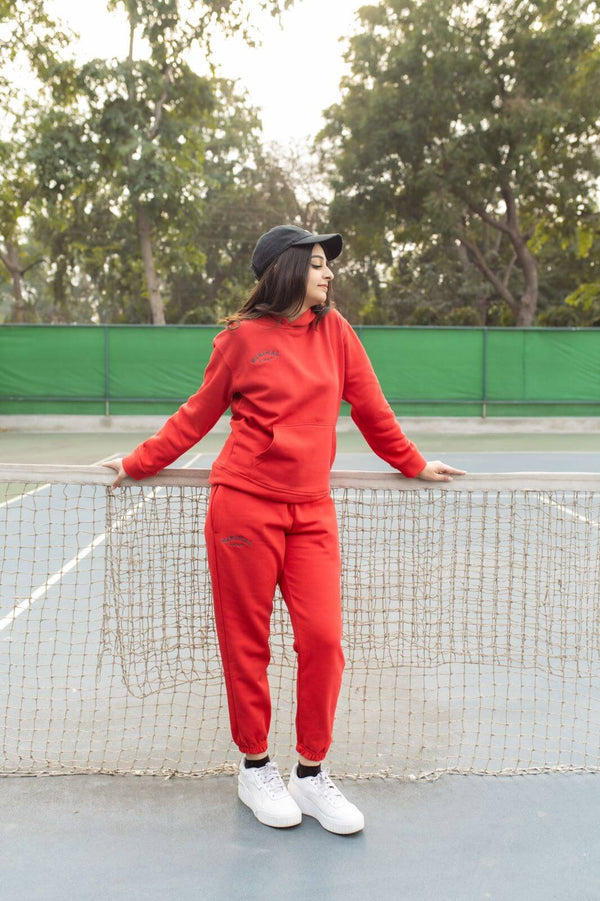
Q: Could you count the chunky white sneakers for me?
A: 2